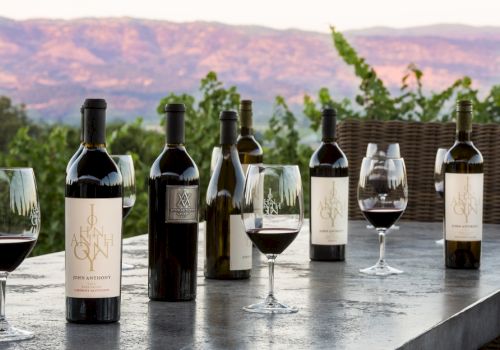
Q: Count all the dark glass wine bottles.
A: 7